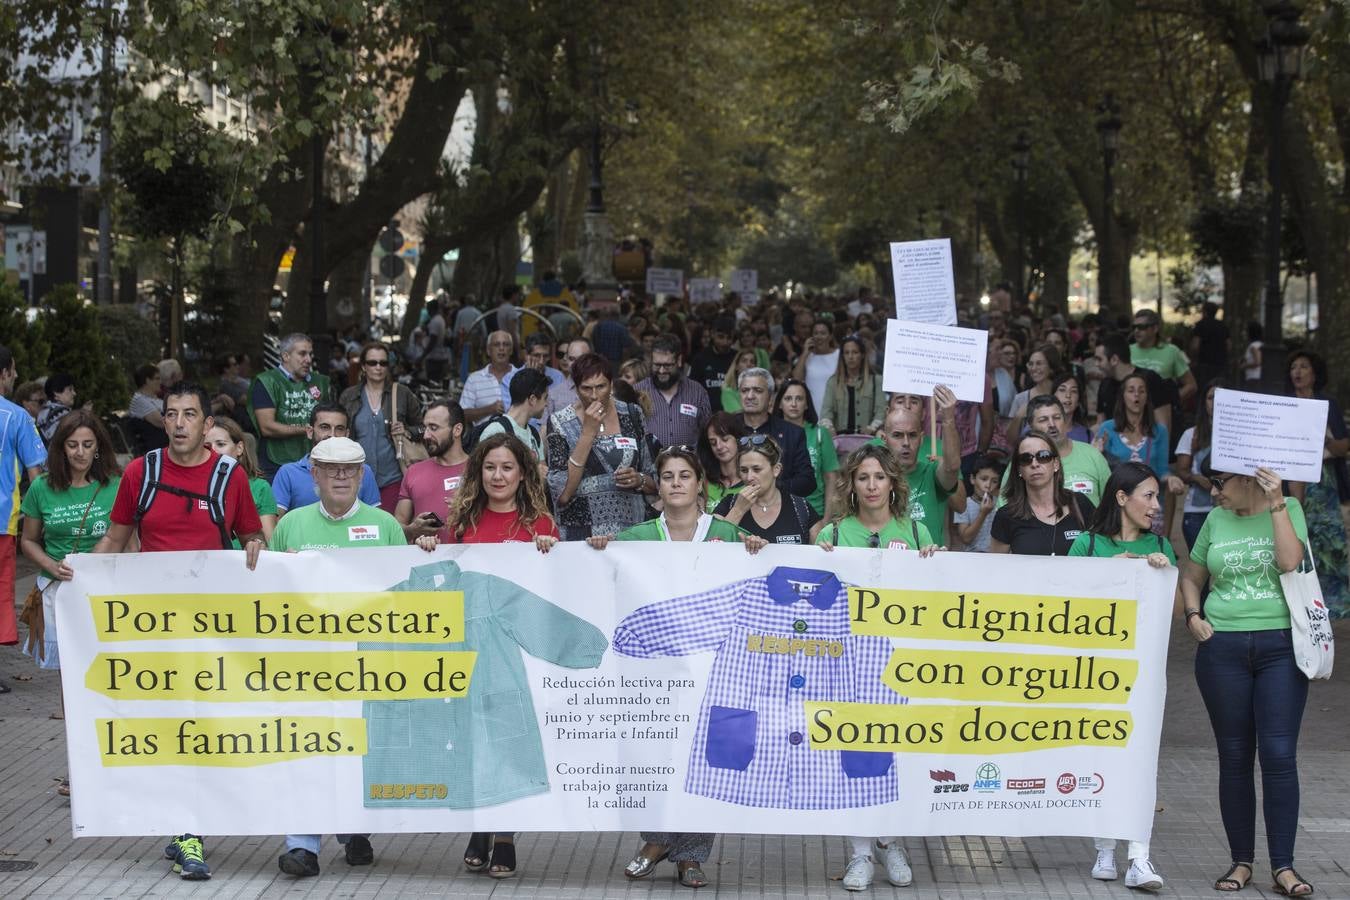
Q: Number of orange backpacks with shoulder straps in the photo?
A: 0